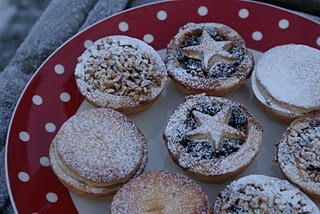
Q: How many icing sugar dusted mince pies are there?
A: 8